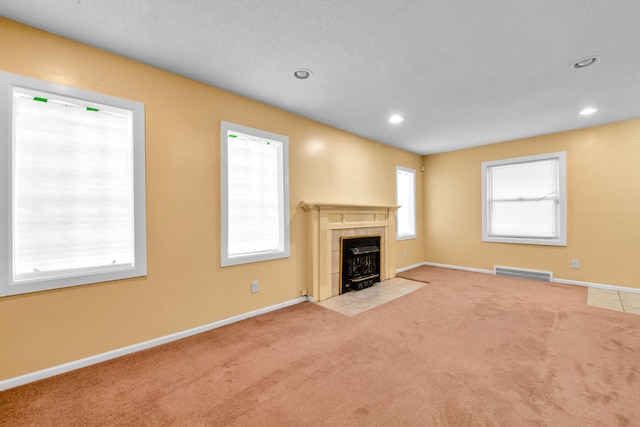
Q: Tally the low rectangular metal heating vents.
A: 1